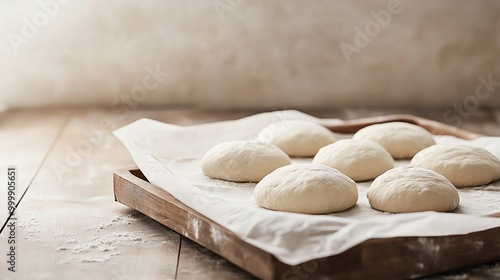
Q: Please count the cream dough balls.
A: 7